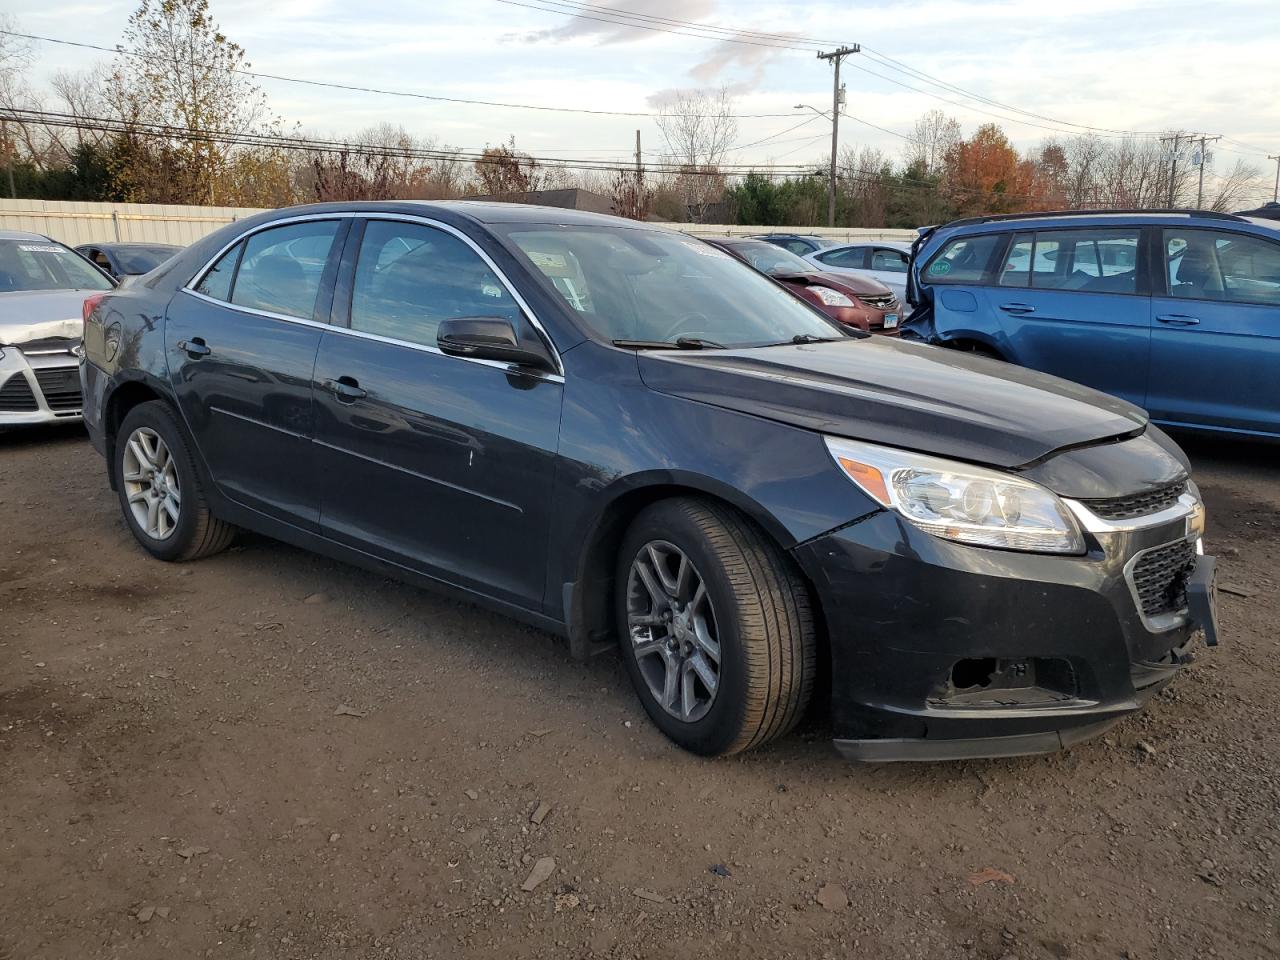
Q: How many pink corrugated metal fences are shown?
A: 0